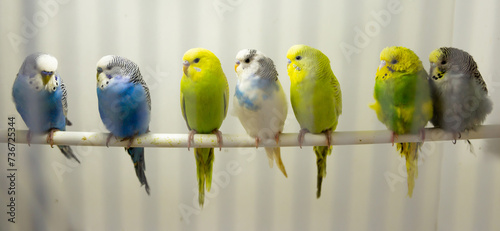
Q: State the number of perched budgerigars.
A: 7